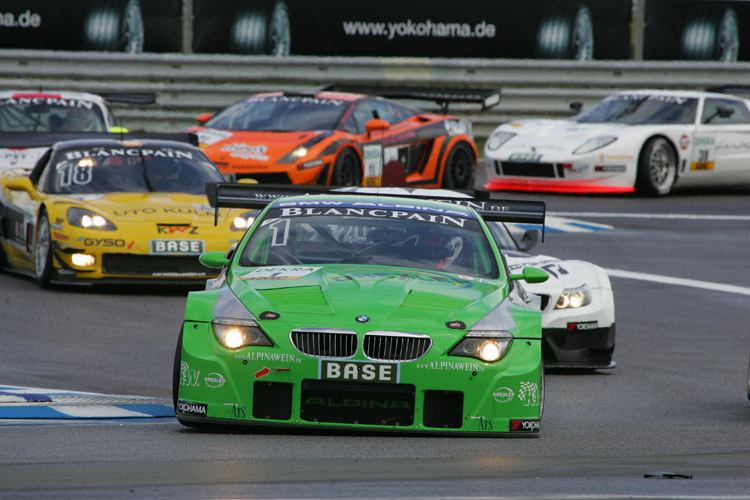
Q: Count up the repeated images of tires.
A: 4